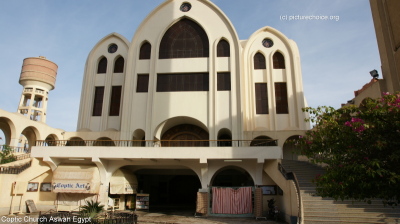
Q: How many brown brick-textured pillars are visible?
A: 2